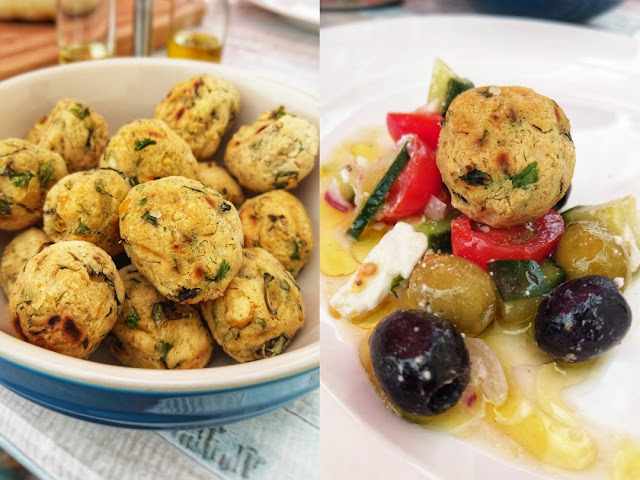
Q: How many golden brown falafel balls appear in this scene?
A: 14